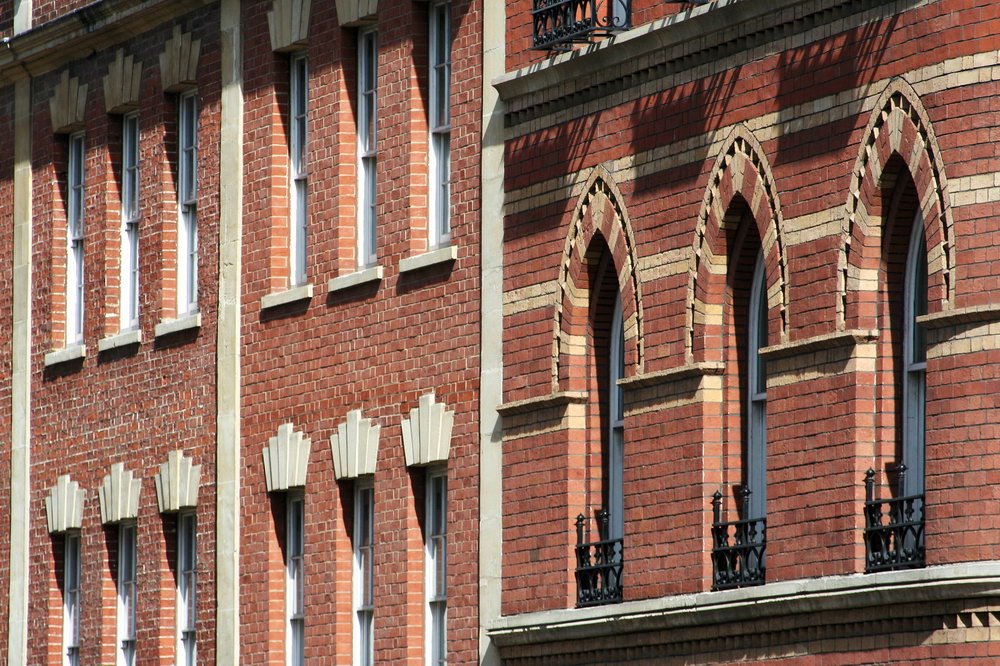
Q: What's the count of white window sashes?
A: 12